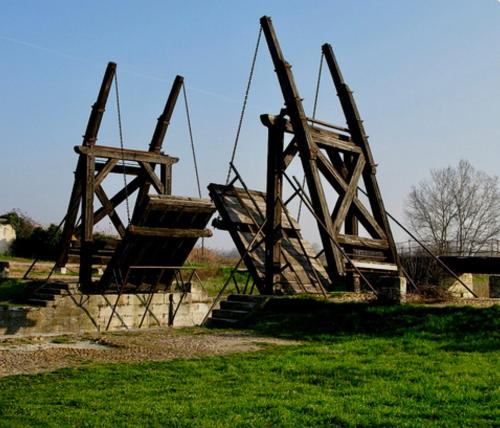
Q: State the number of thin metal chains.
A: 4